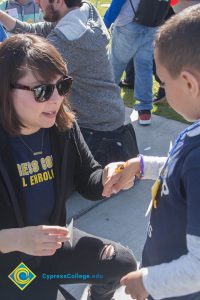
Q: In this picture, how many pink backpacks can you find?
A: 0